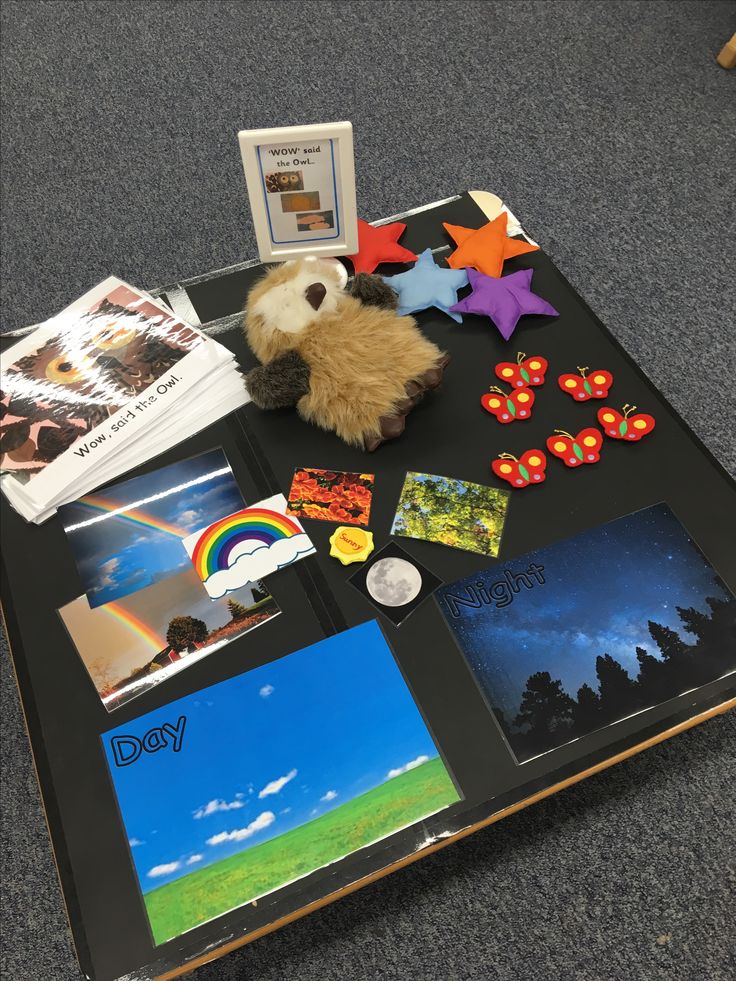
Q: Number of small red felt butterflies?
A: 6